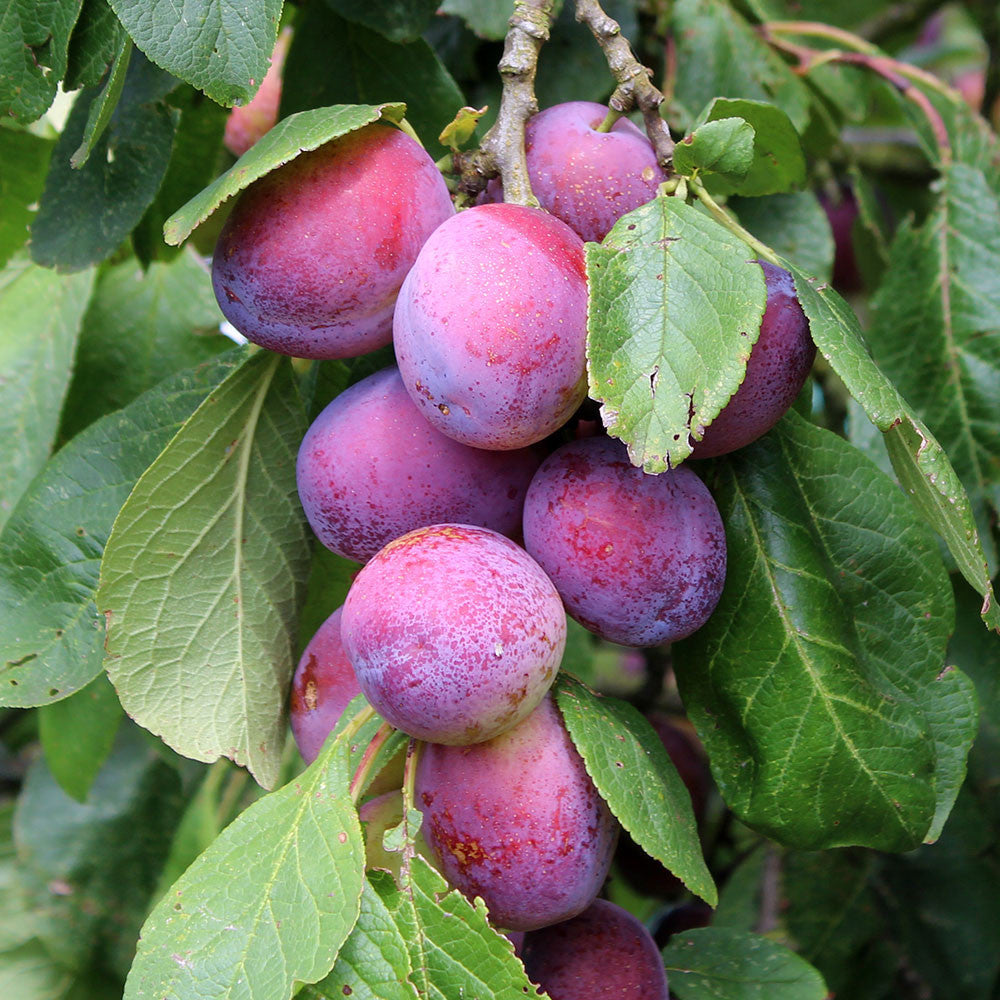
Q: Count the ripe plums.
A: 10